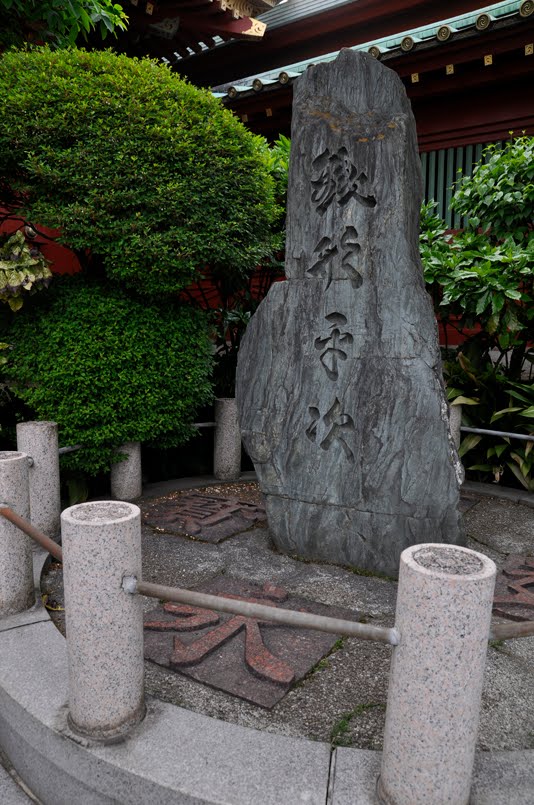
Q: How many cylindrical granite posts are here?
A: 7